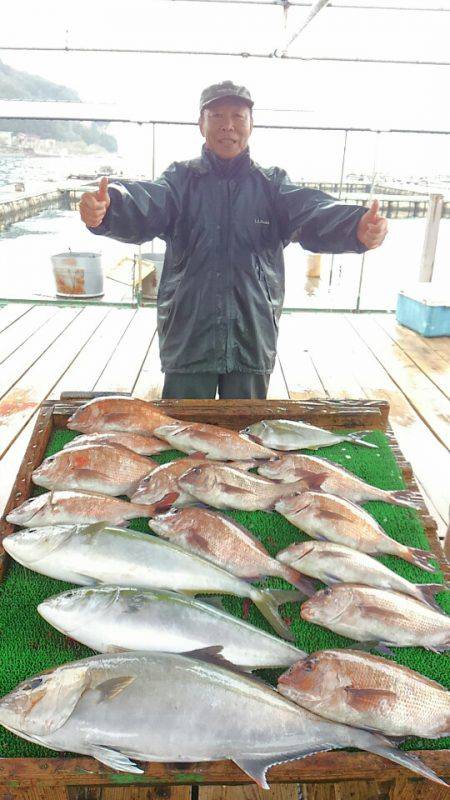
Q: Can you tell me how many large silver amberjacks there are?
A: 3